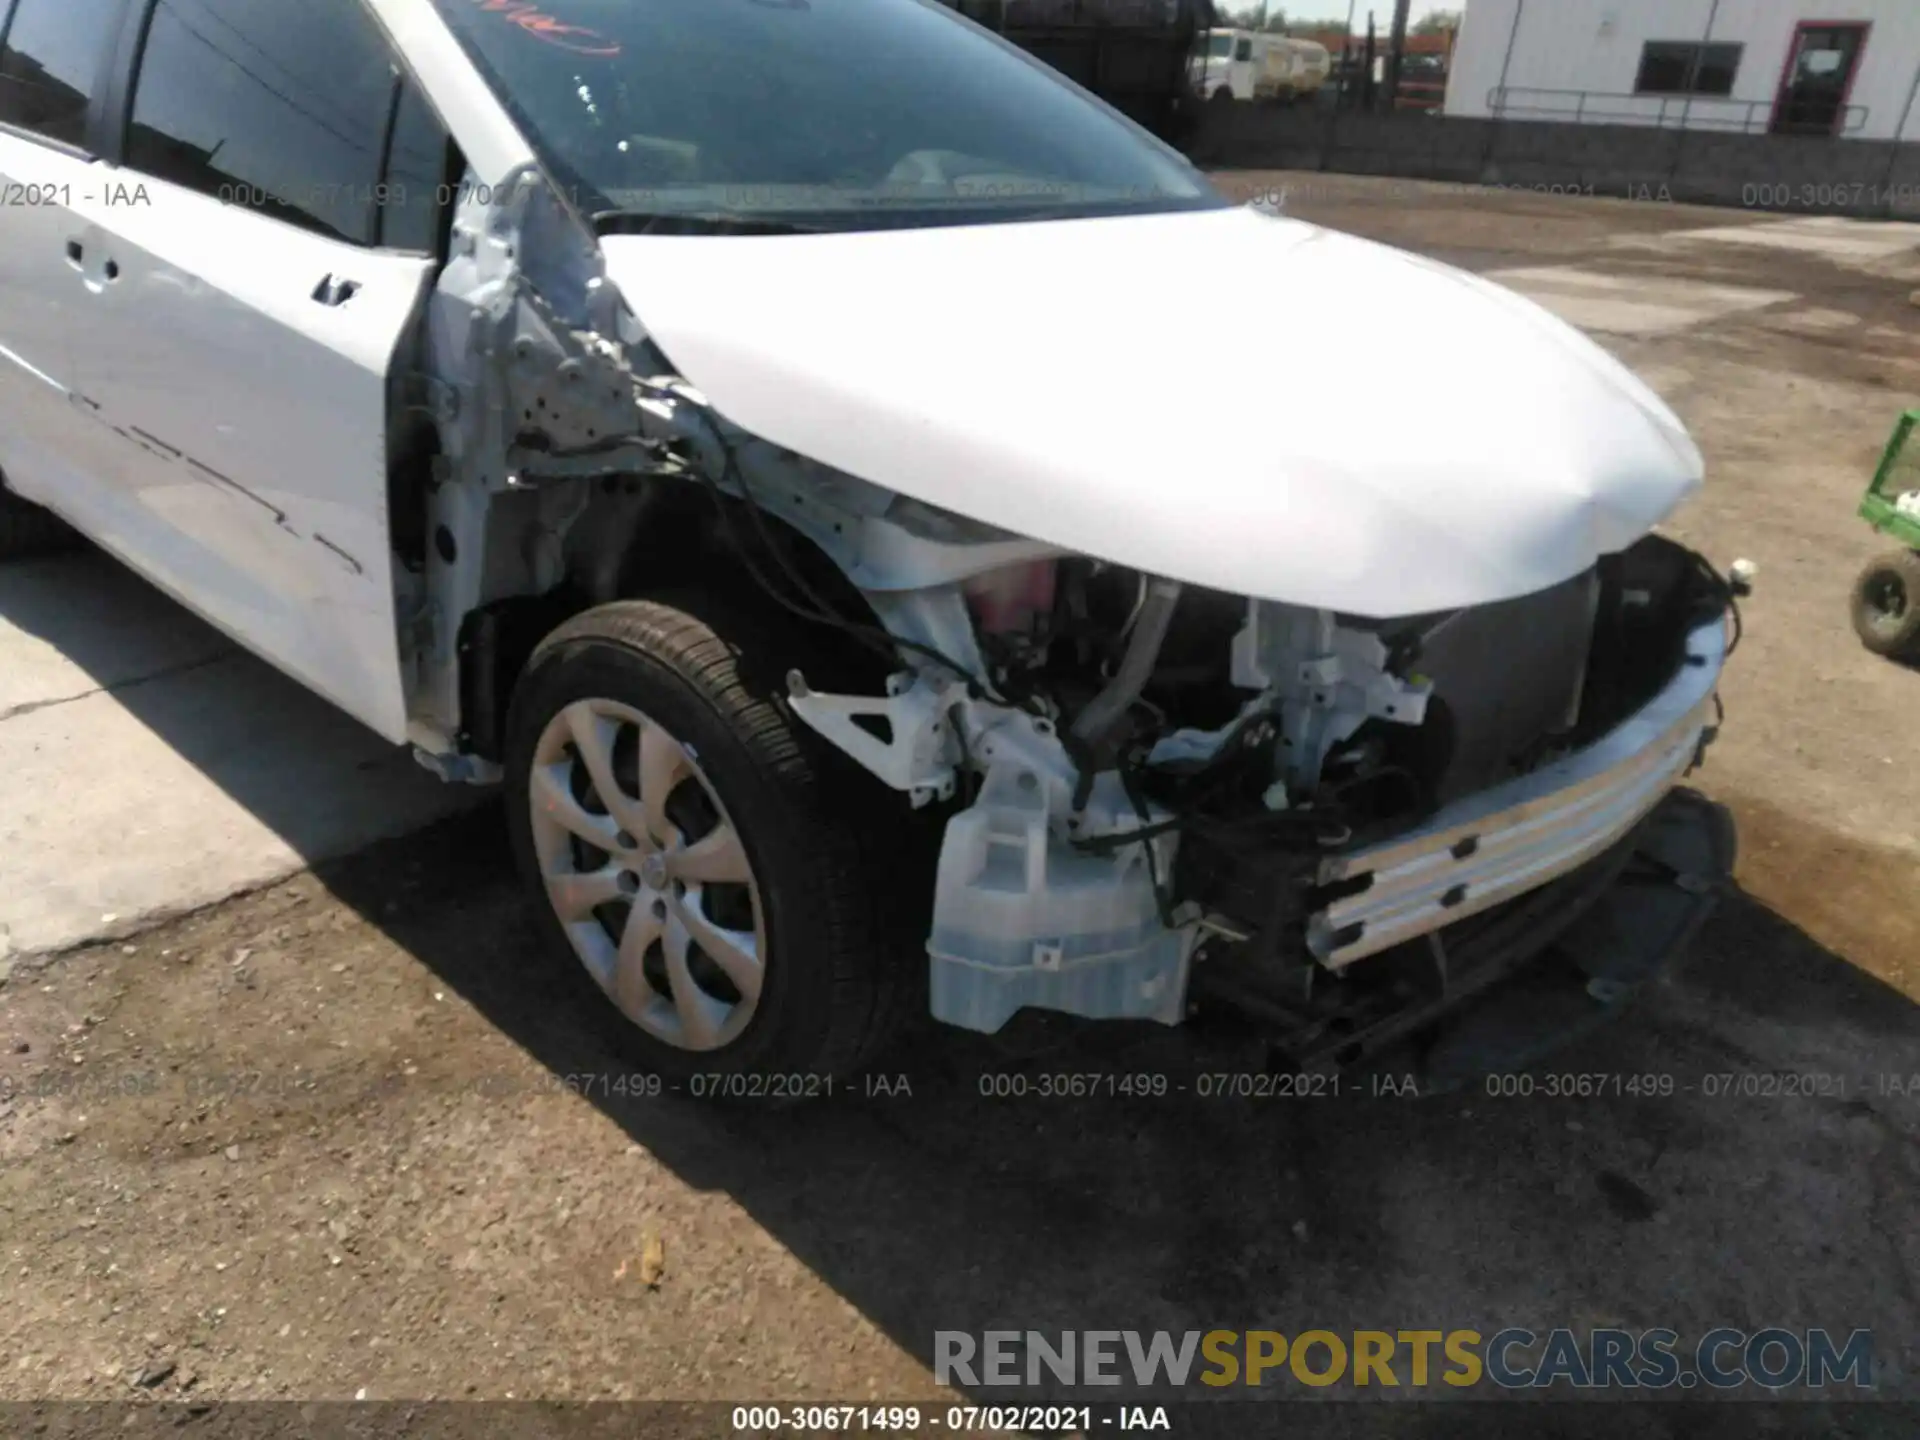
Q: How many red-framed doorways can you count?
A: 1